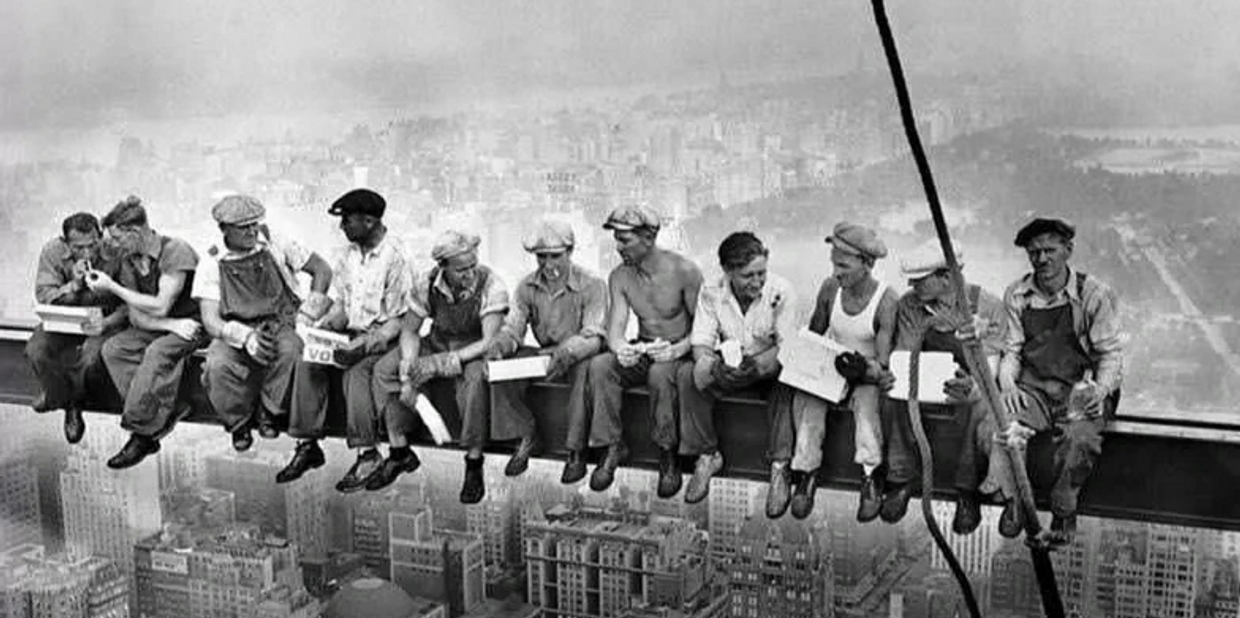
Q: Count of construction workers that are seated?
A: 11